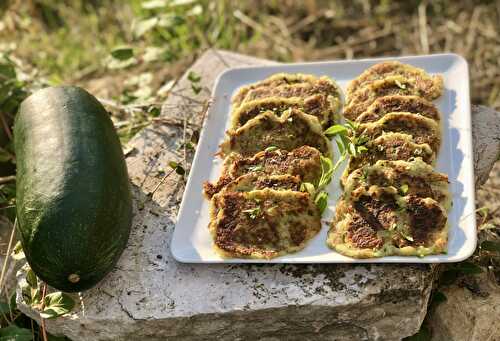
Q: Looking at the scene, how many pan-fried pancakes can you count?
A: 14